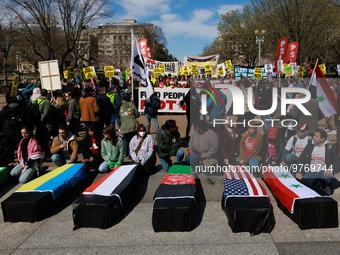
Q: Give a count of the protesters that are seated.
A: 12